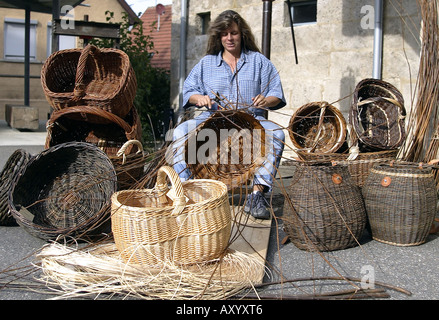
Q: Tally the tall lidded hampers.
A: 2